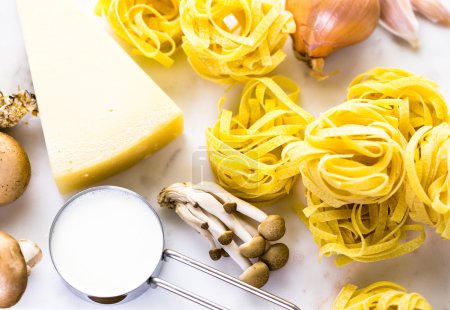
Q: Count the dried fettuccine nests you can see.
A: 8